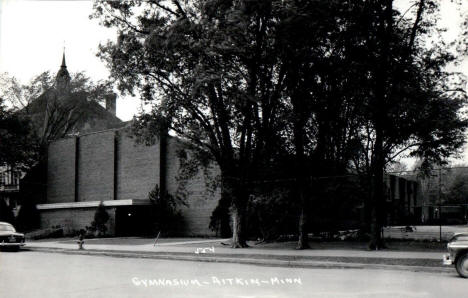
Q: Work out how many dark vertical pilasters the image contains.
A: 3